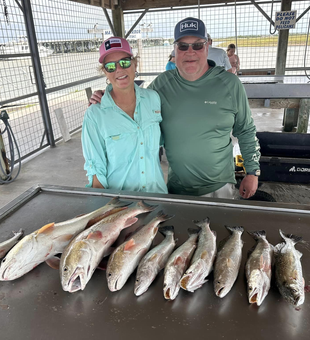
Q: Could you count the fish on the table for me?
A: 10